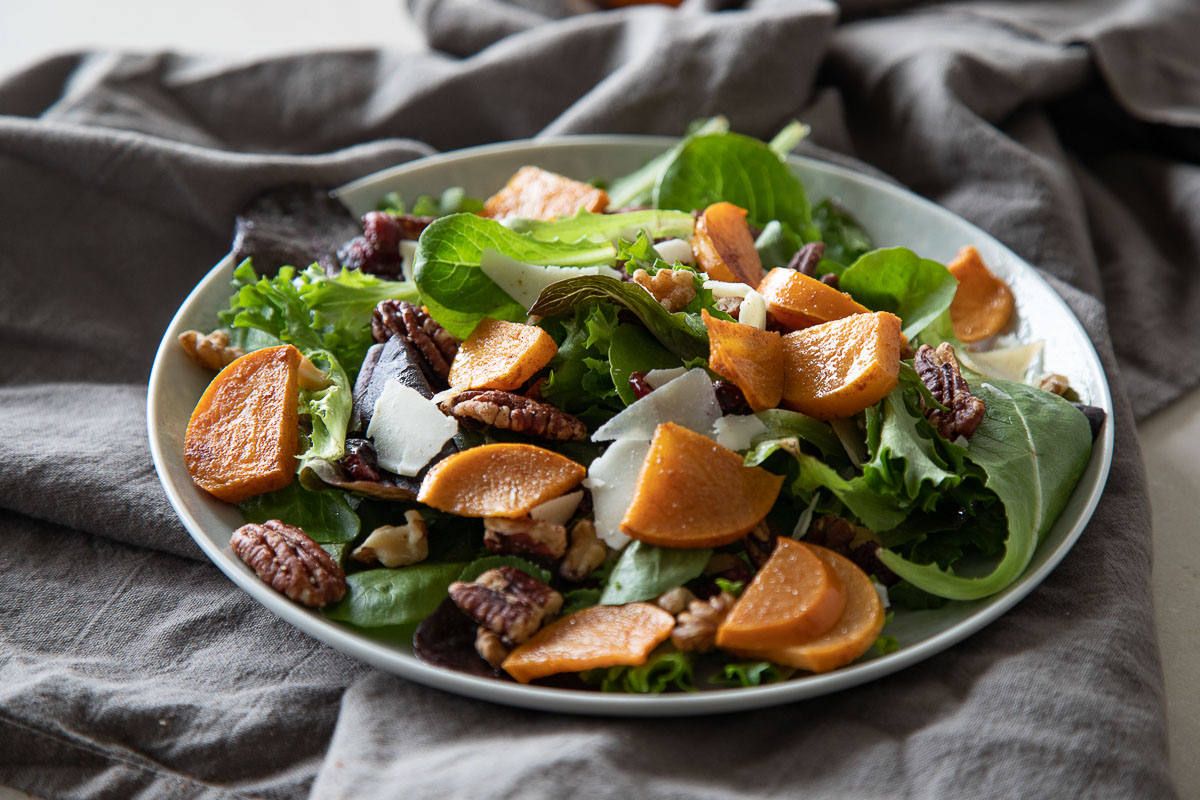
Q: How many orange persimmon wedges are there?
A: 13